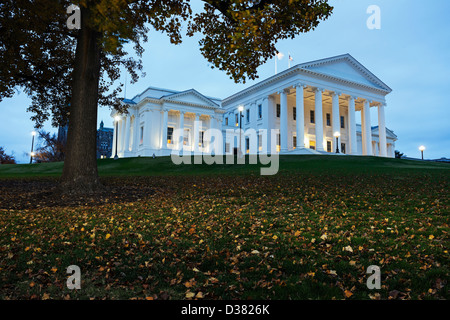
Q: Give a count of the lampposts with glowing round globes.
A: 5